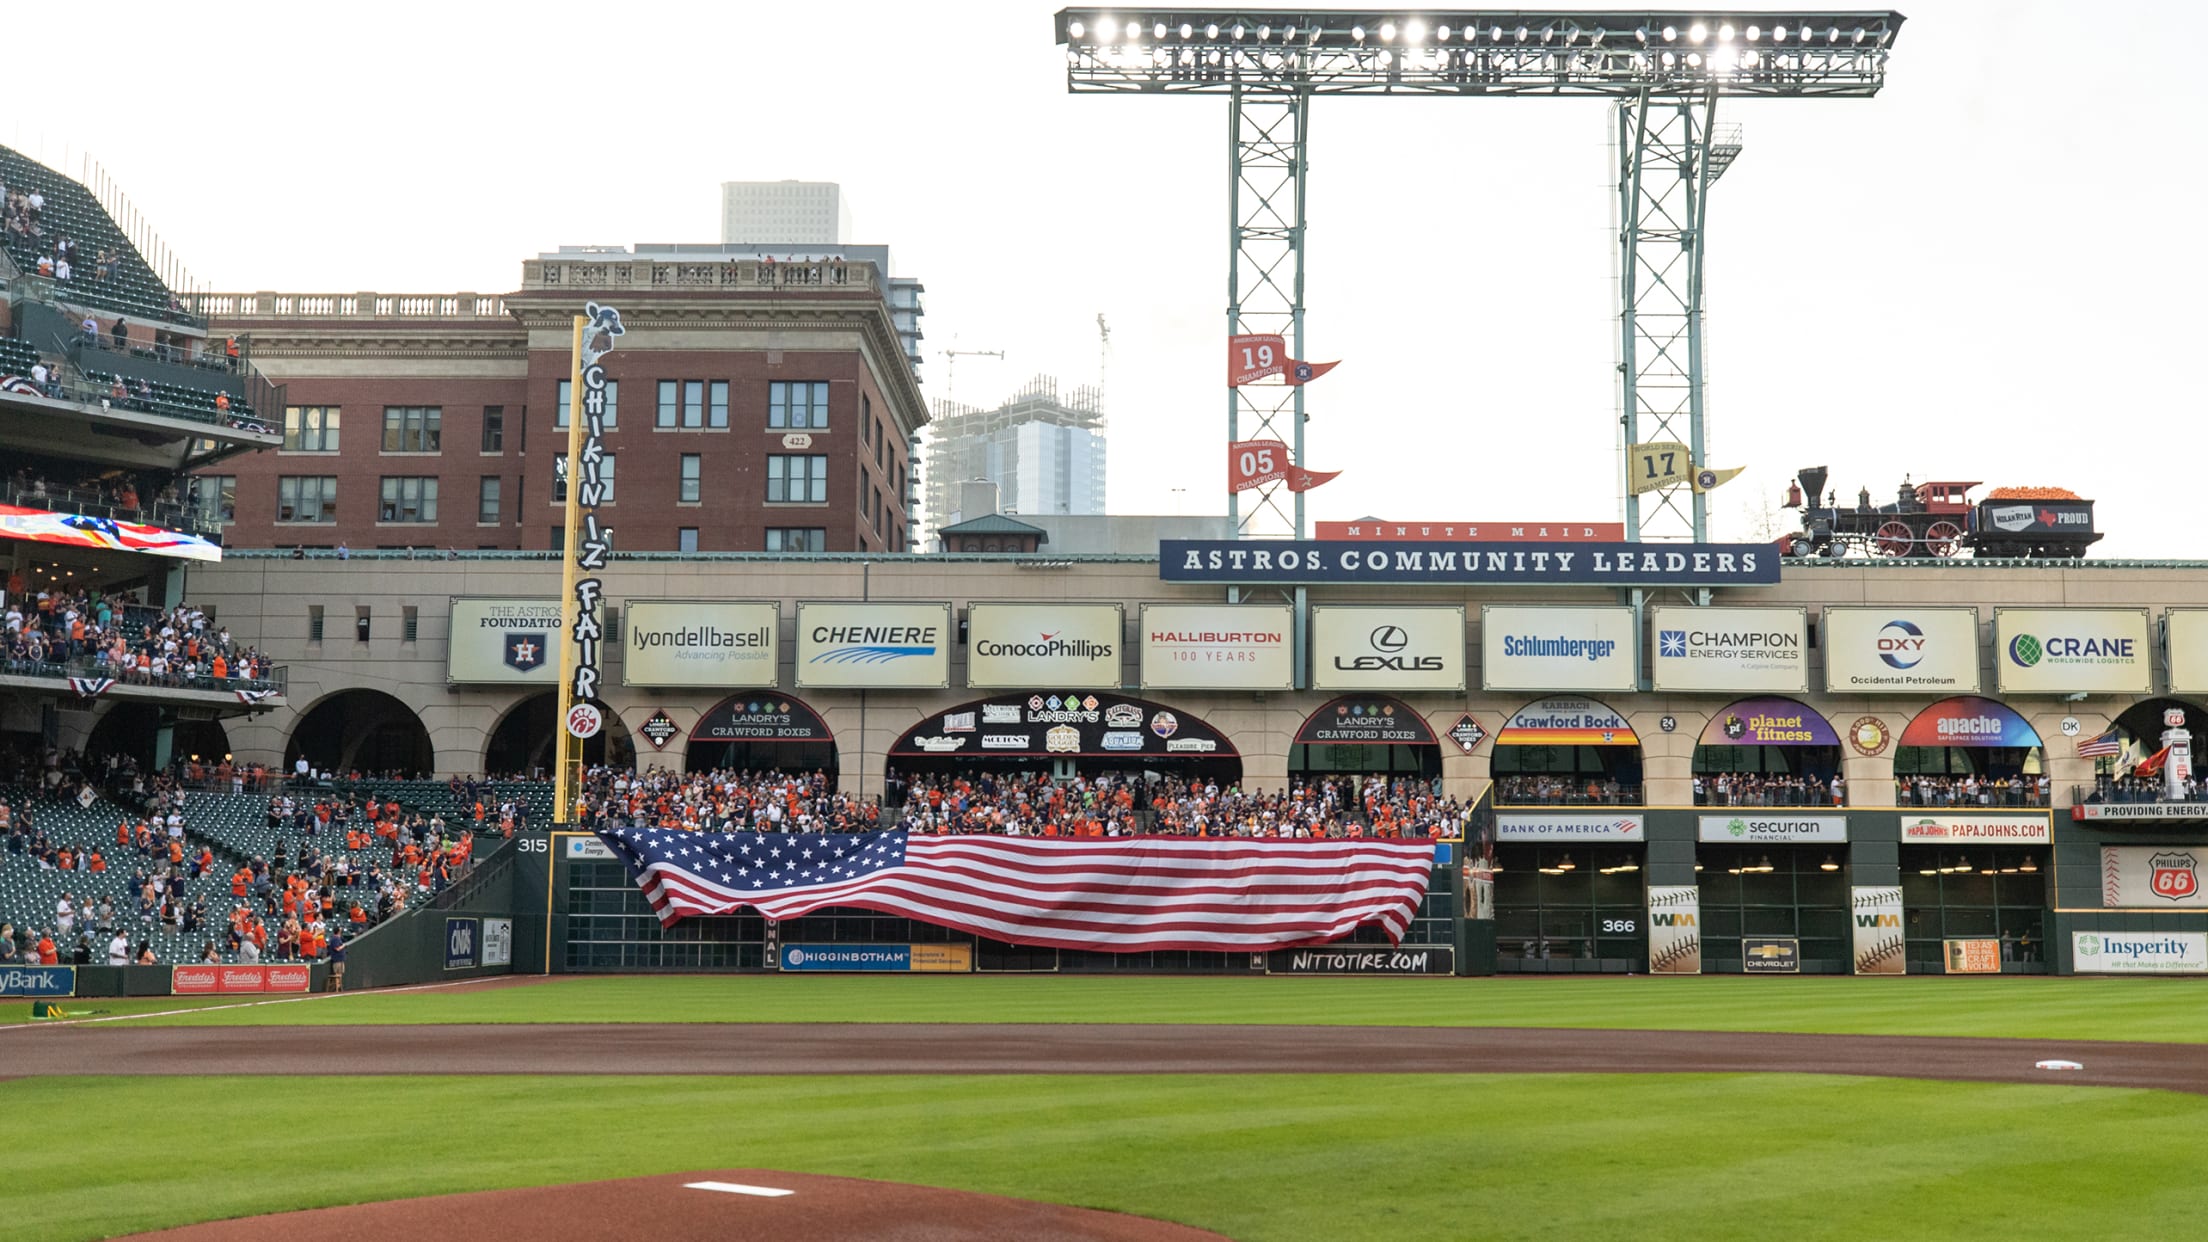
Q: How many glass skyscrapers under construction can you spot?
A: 1